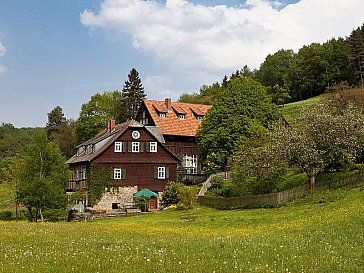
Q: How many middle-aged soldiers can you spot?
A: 0